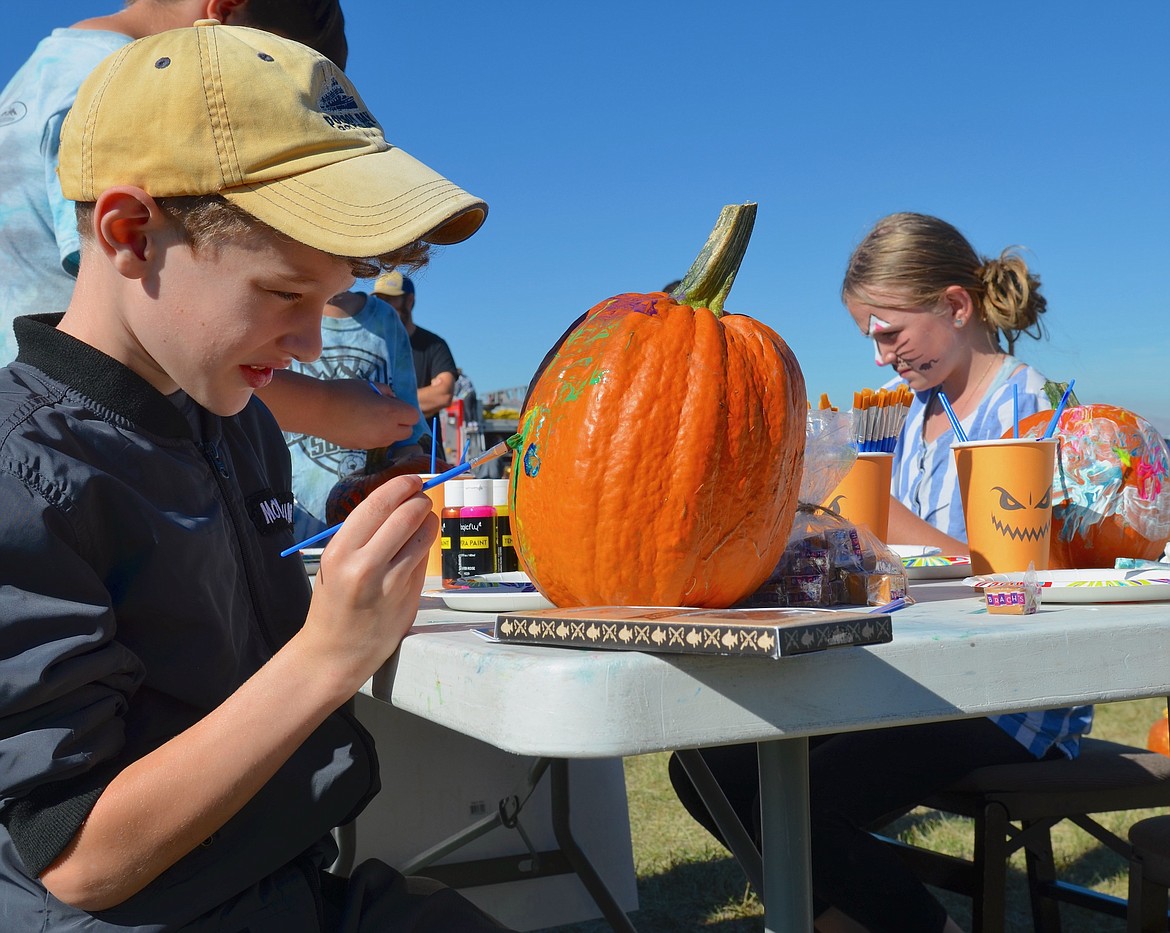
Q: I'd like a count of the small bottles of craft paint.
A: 3